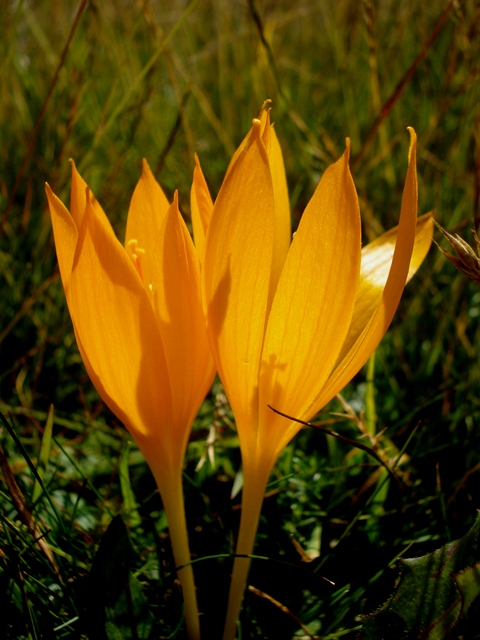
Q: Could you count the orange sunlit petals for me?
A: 12